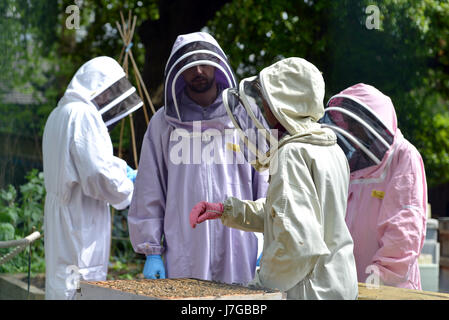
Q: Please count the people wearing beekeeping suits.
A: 4